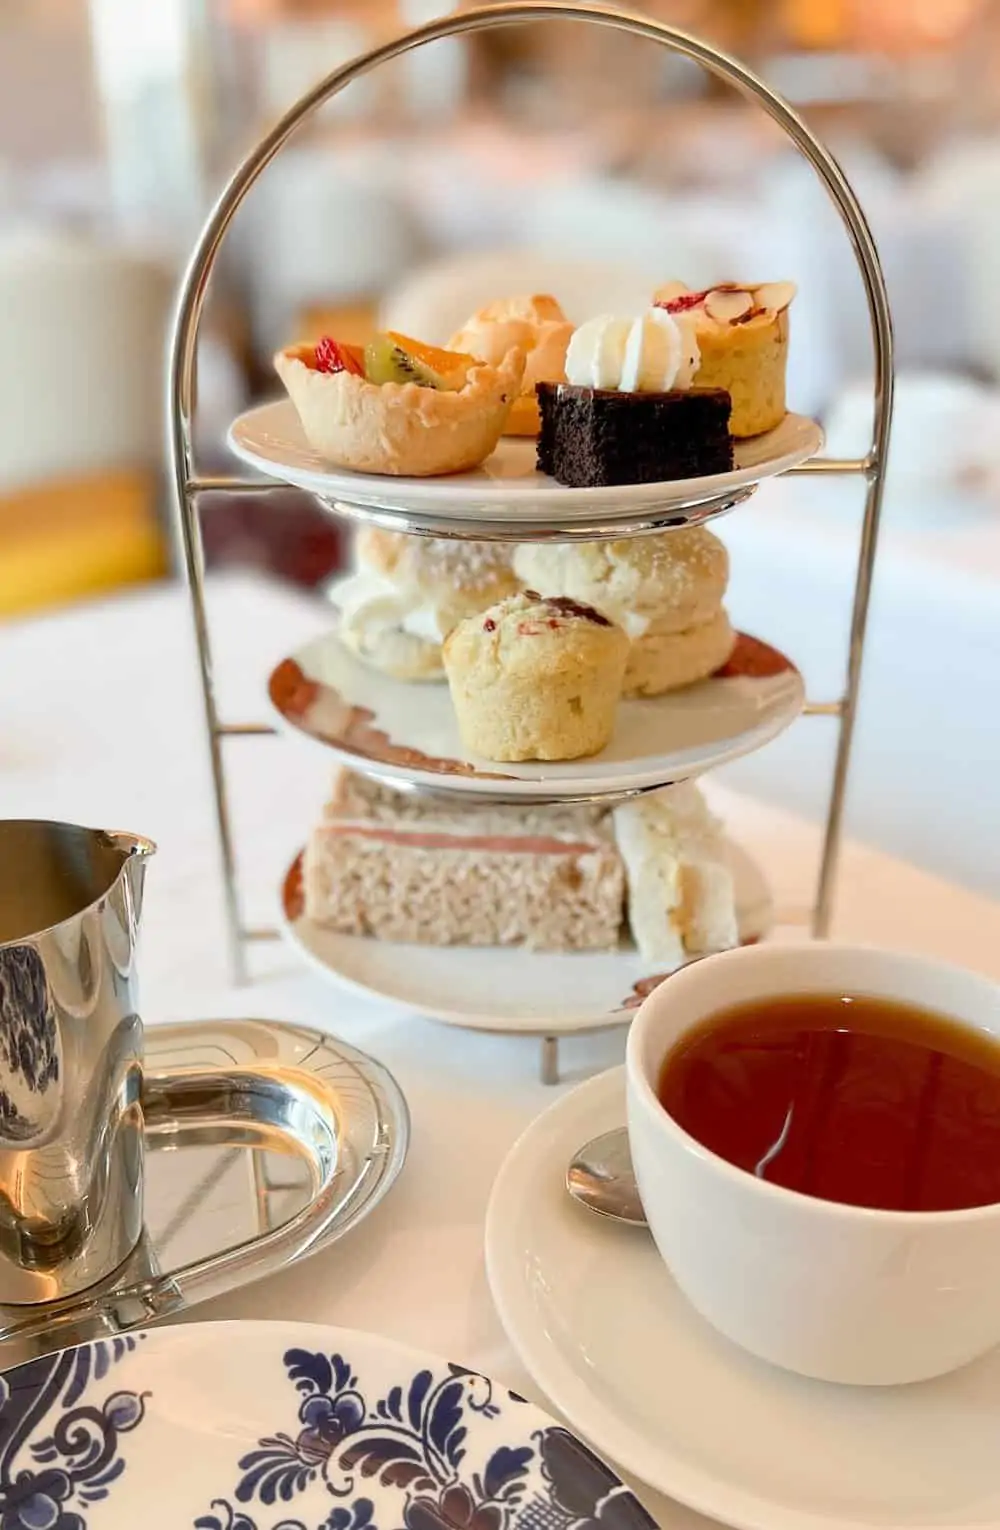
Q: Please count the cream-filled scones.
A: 2